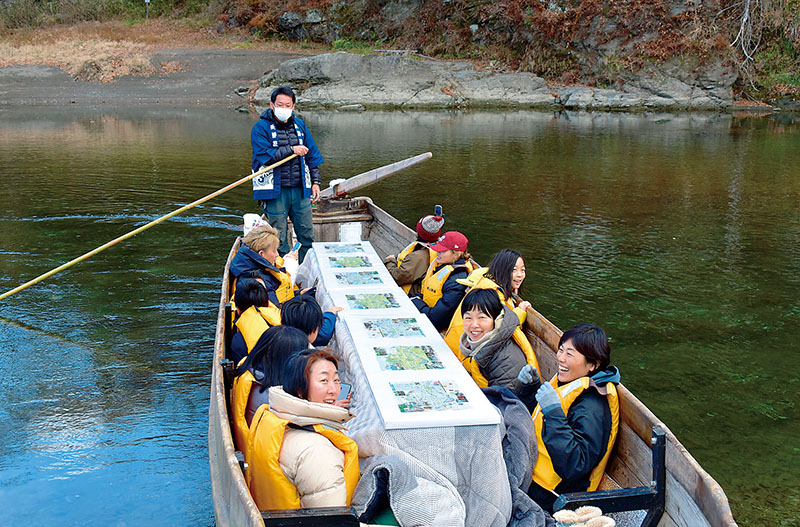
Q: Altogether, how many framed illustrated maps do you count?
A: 7